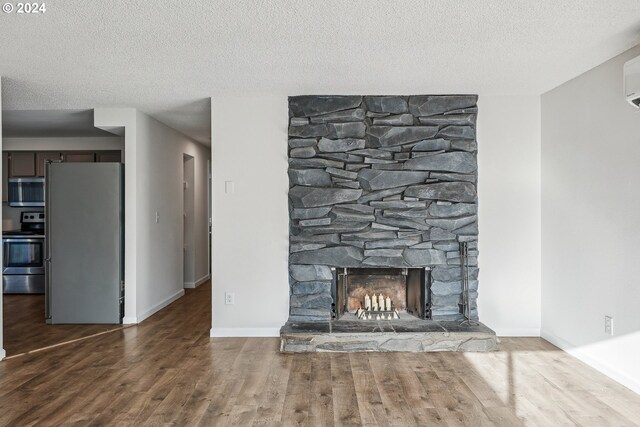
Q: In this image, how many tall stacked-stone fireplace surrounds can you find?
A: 1